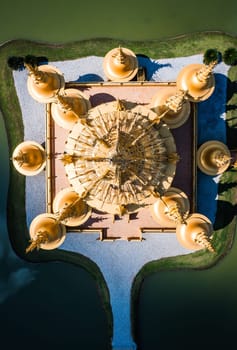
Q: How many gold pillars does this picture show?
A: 11